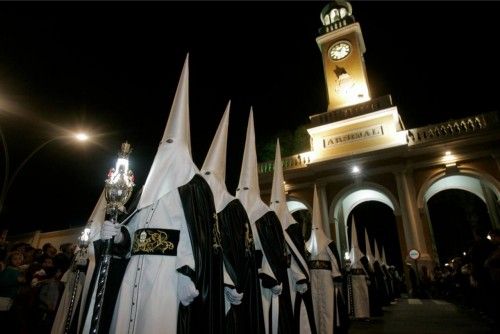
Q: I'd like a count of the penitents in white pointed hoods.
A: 10